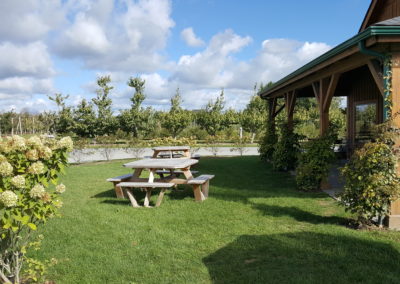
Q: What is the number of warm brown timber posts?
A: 4